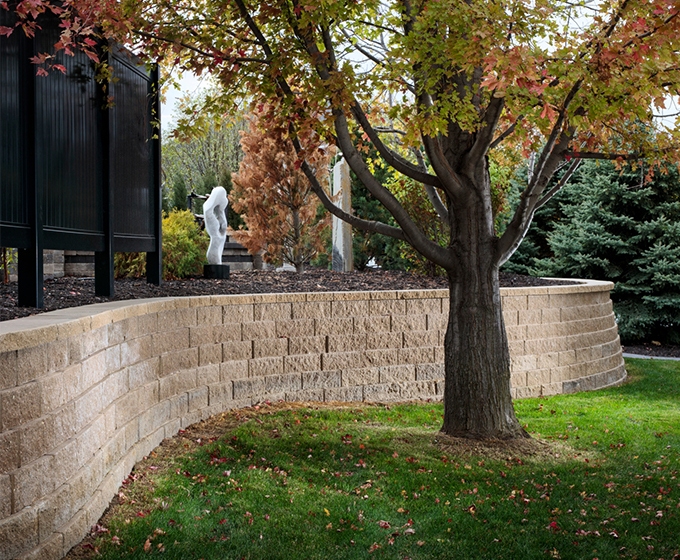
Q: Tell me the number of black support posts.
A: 3